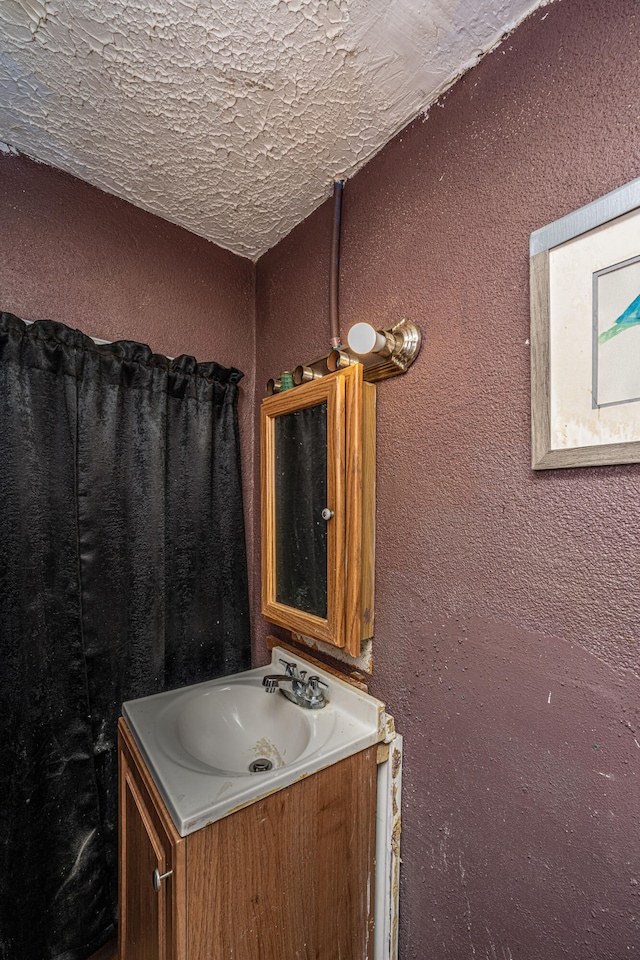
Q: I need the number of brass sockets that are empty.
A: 3